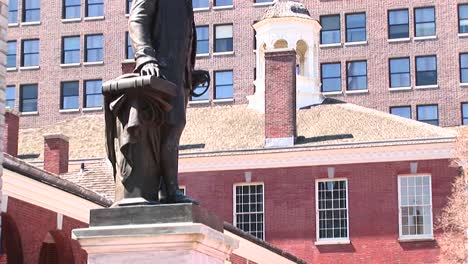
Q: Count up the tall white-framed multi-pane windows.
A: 3